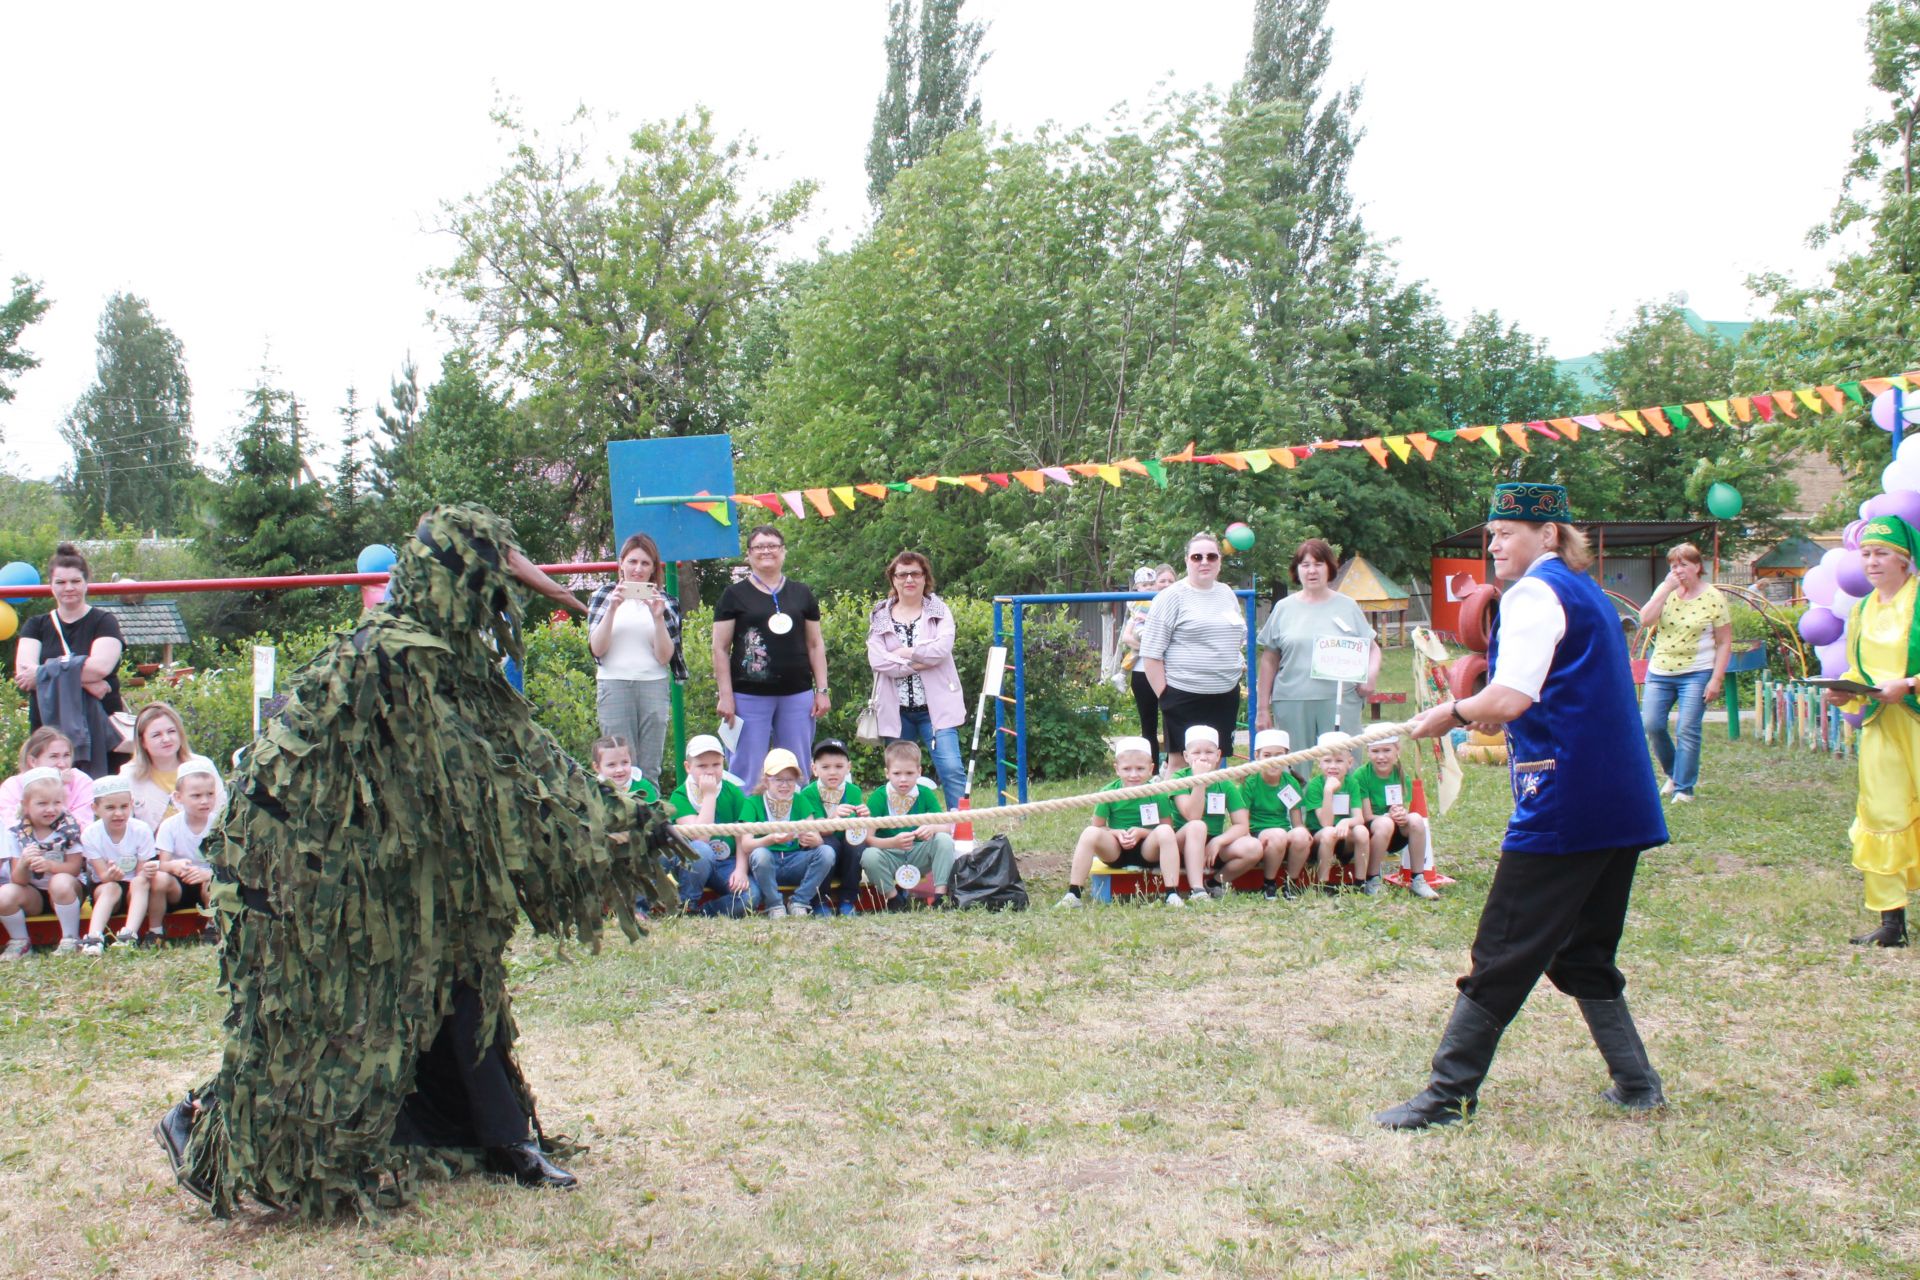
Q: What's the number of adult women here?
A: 12